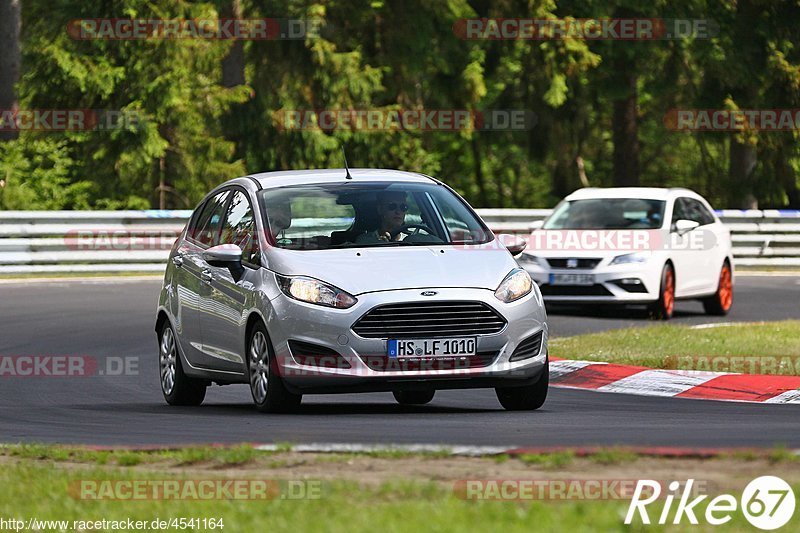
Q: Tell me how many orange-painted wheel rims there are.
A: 2